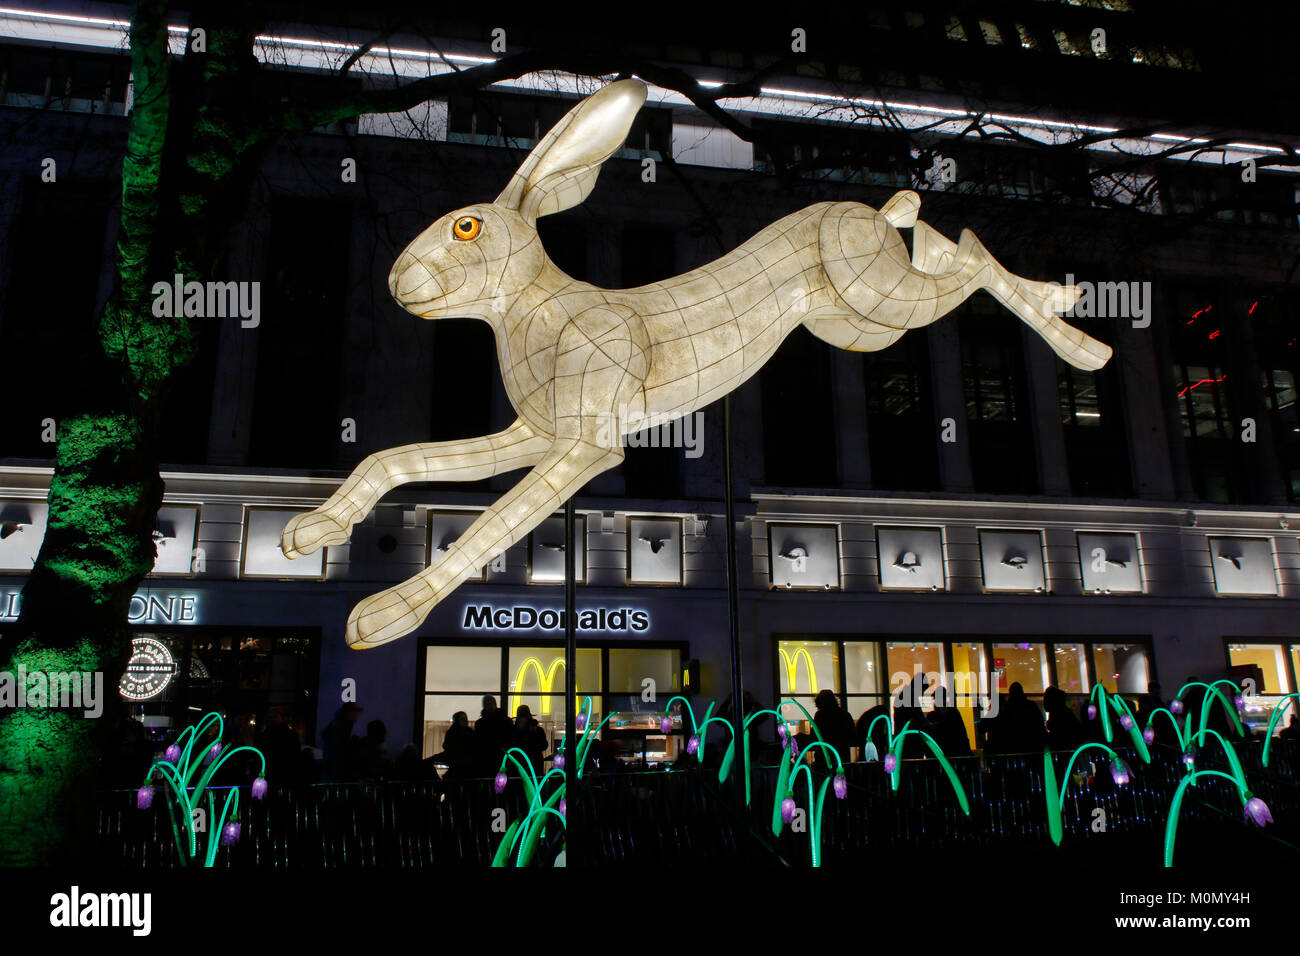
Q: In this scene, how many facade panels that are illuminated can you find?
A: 11